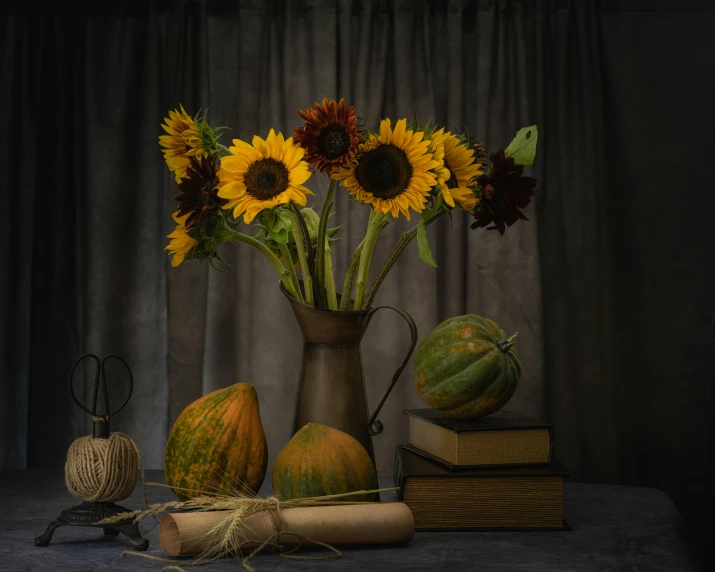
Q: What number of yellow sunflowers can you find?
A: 5